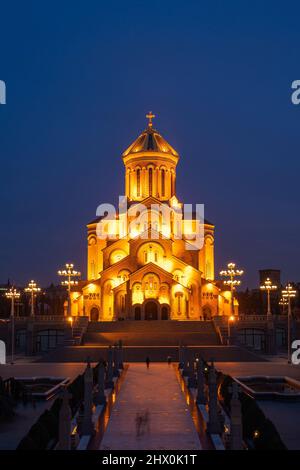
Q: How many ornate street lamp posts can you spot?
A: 6